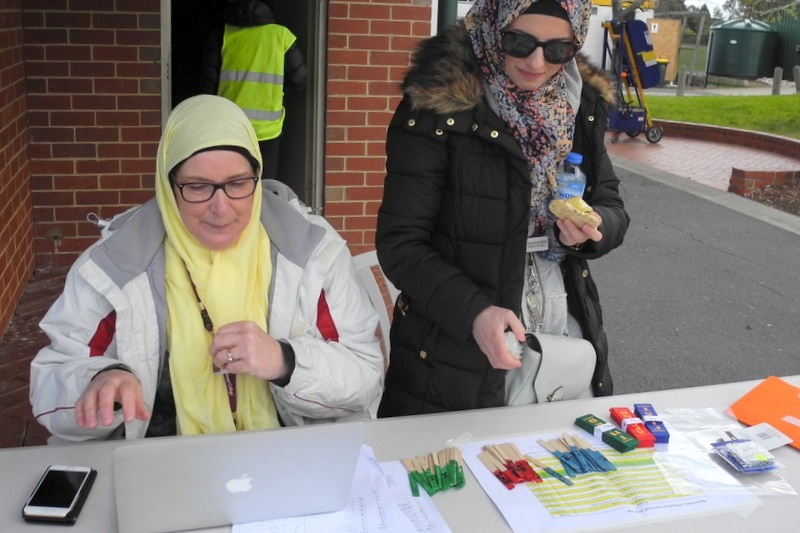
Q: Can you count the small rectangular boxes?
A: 3